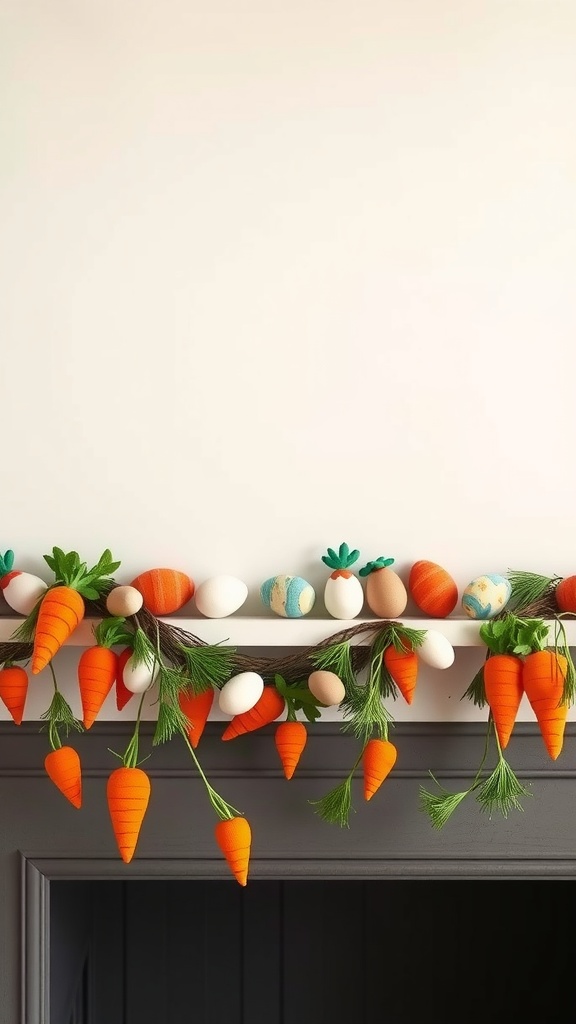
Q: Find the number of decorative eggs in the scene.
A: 14